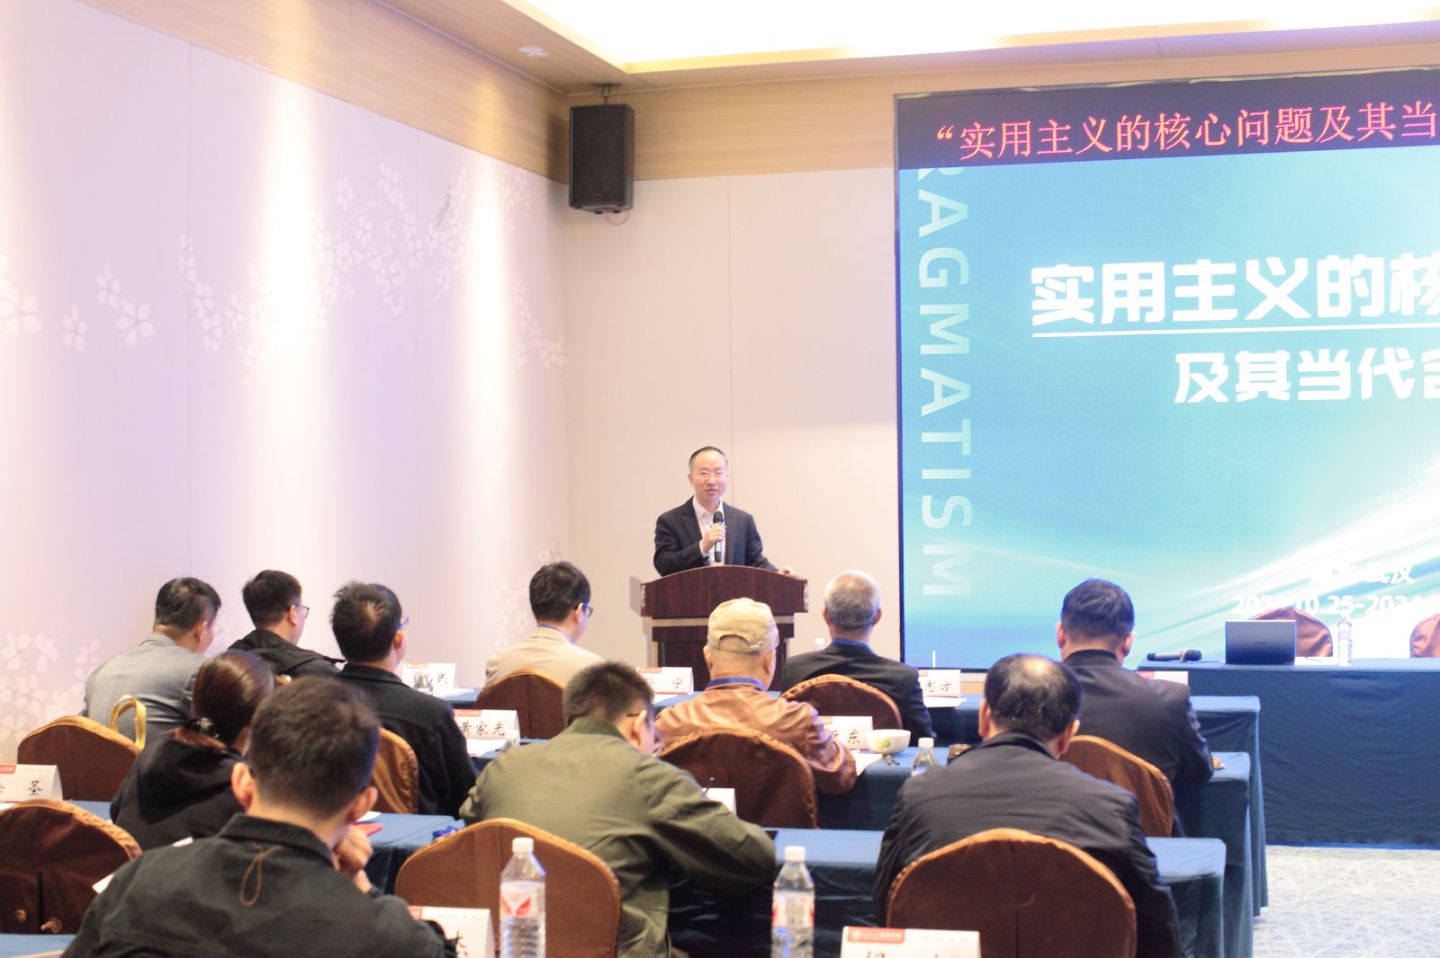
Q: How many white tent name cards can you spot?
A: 10